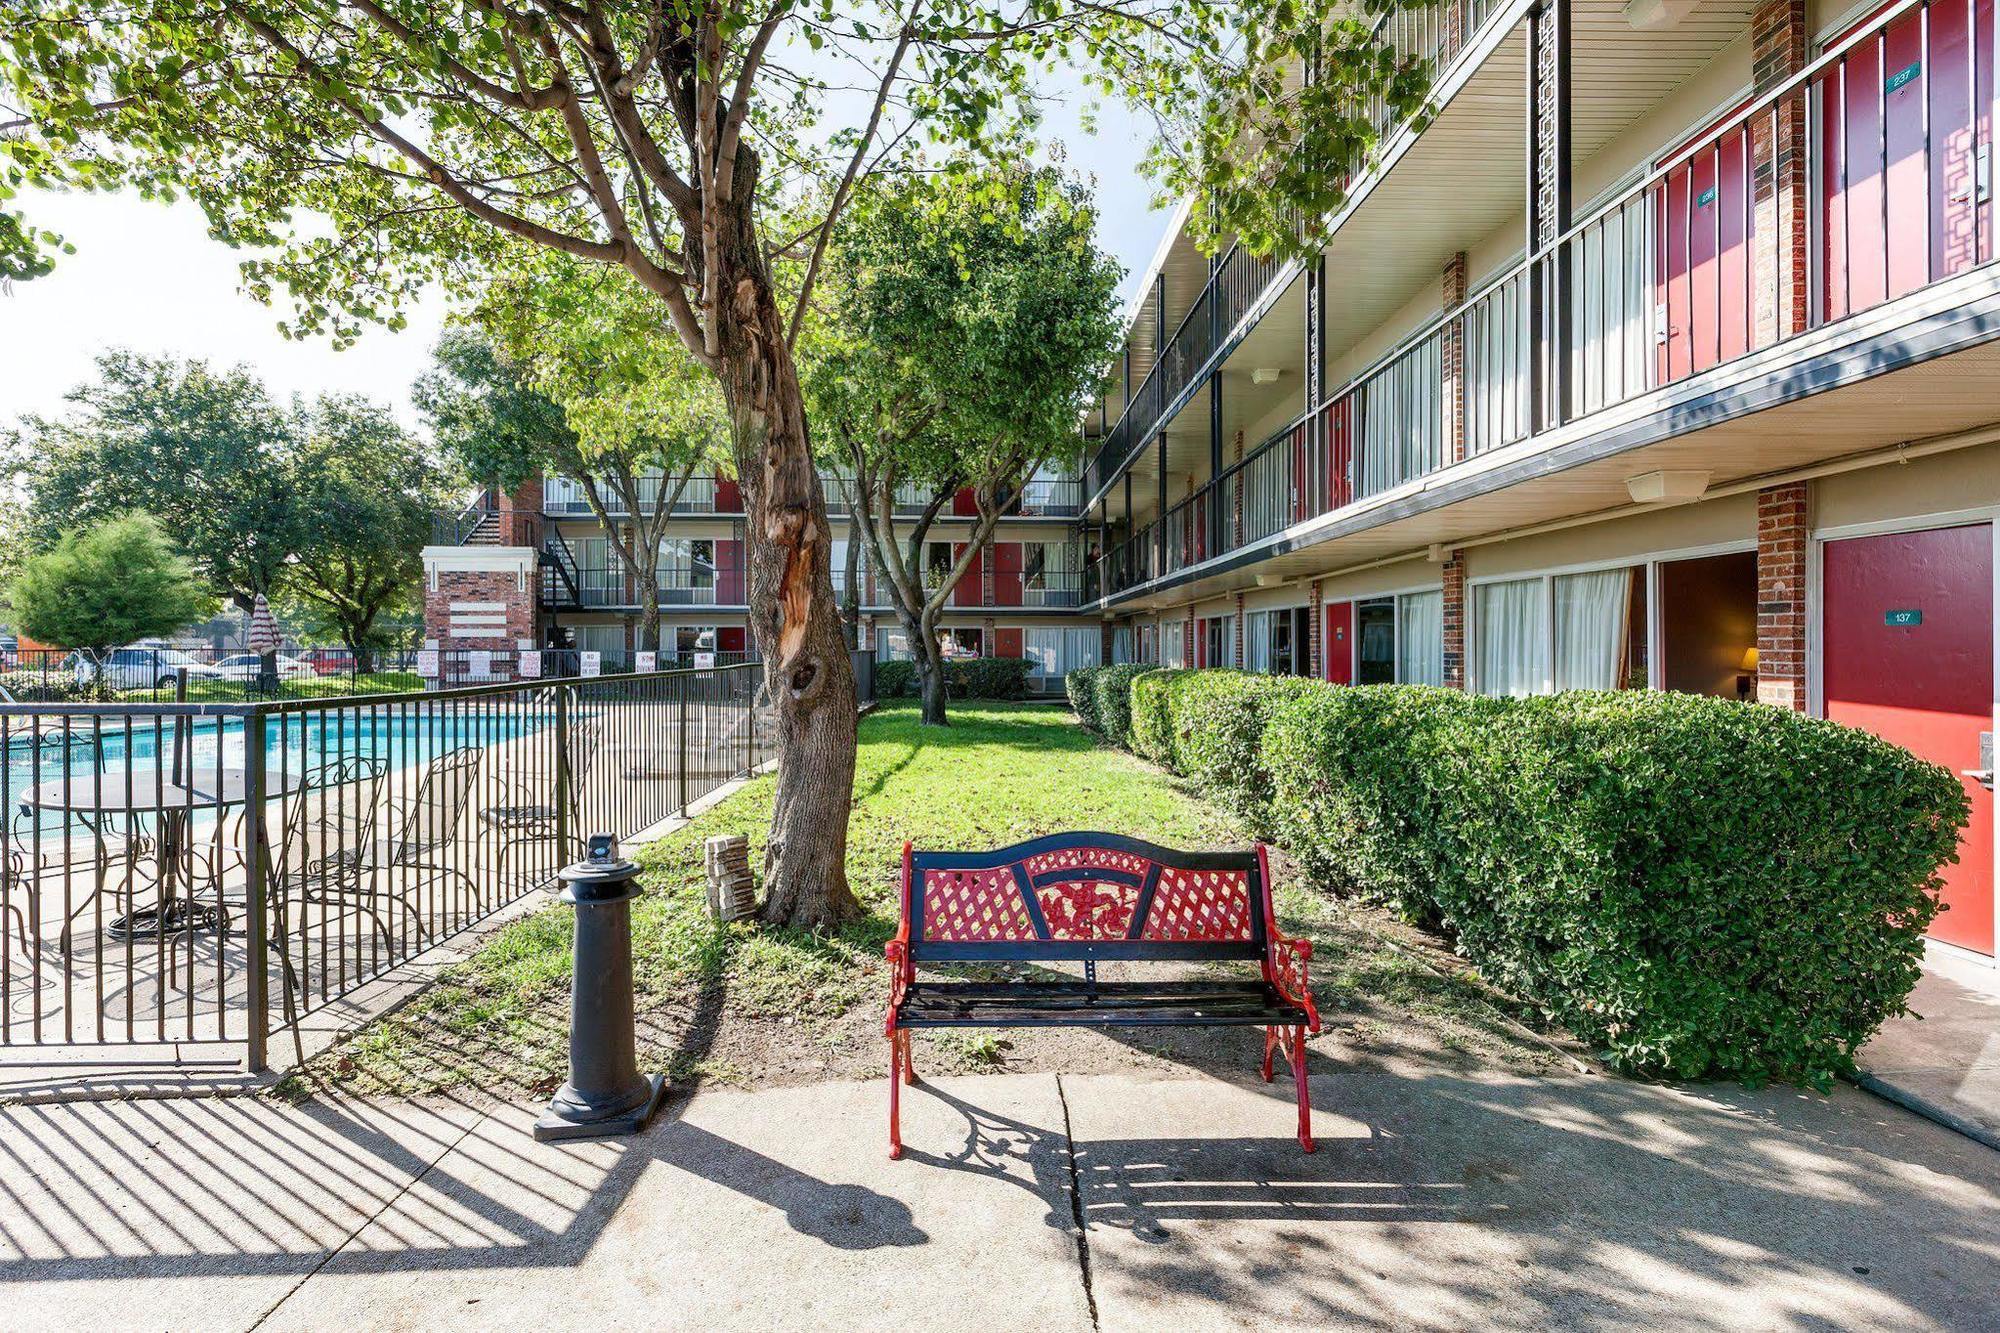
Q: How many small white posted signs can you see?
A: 6